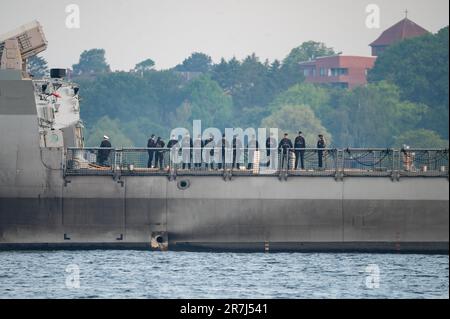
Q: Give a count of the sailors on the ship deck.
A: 14